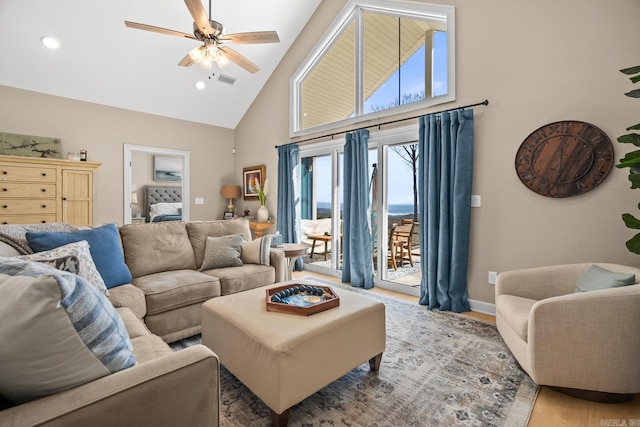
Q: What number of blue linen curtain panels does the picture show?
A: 3